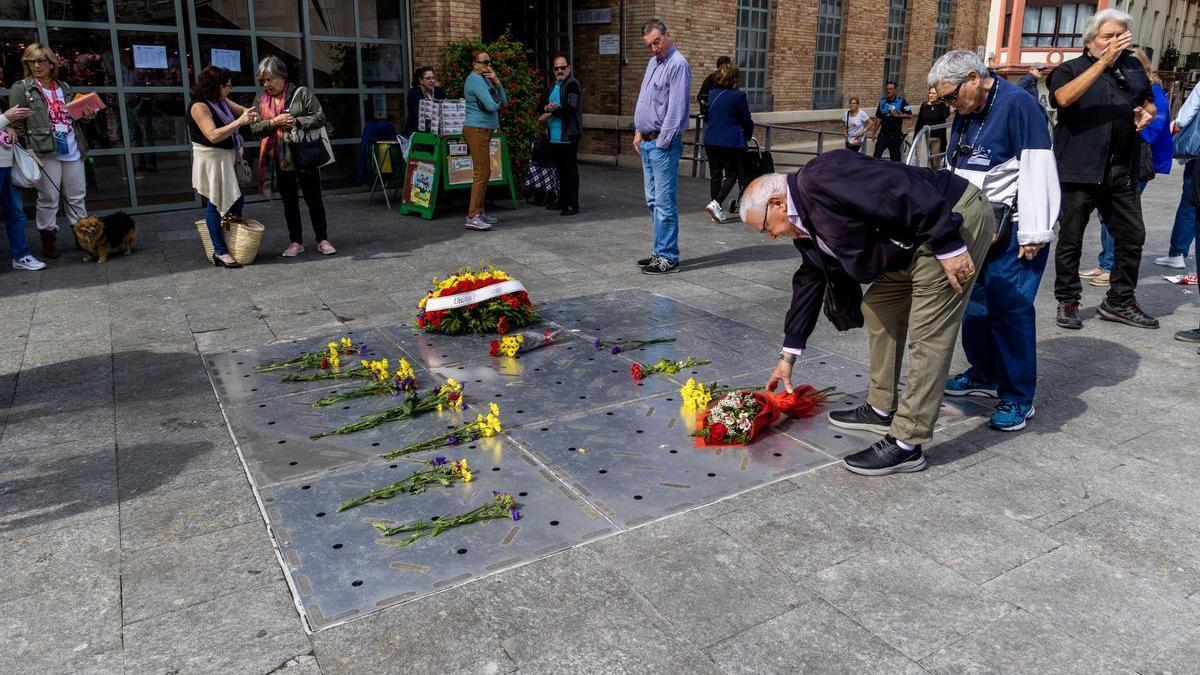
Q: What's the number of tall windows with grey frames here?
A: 4